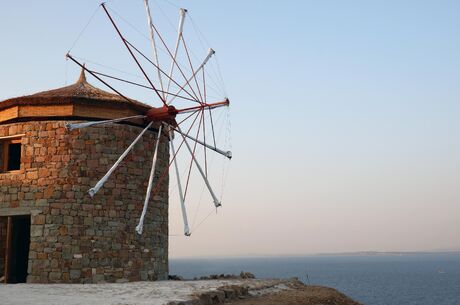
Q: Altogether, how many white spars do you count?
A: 9